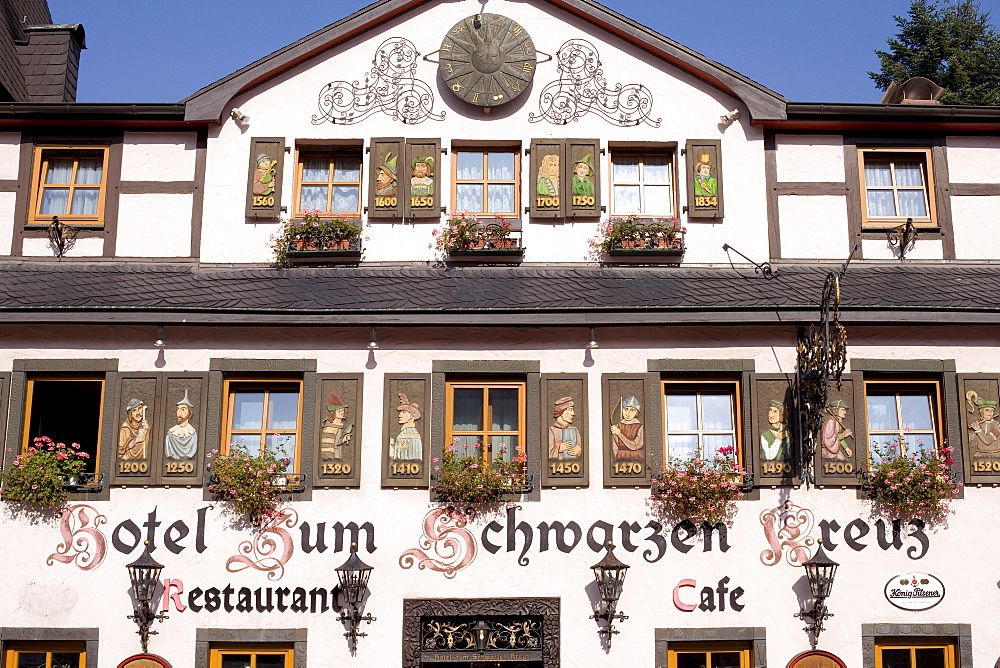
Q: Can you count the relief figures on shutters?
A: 15